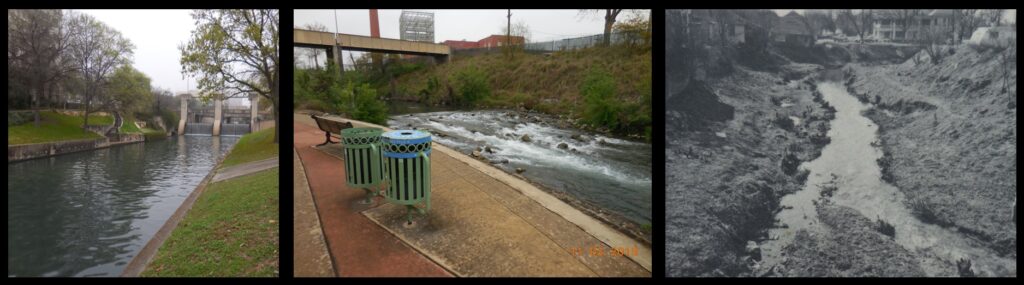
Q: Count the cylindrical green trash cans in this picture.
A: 2